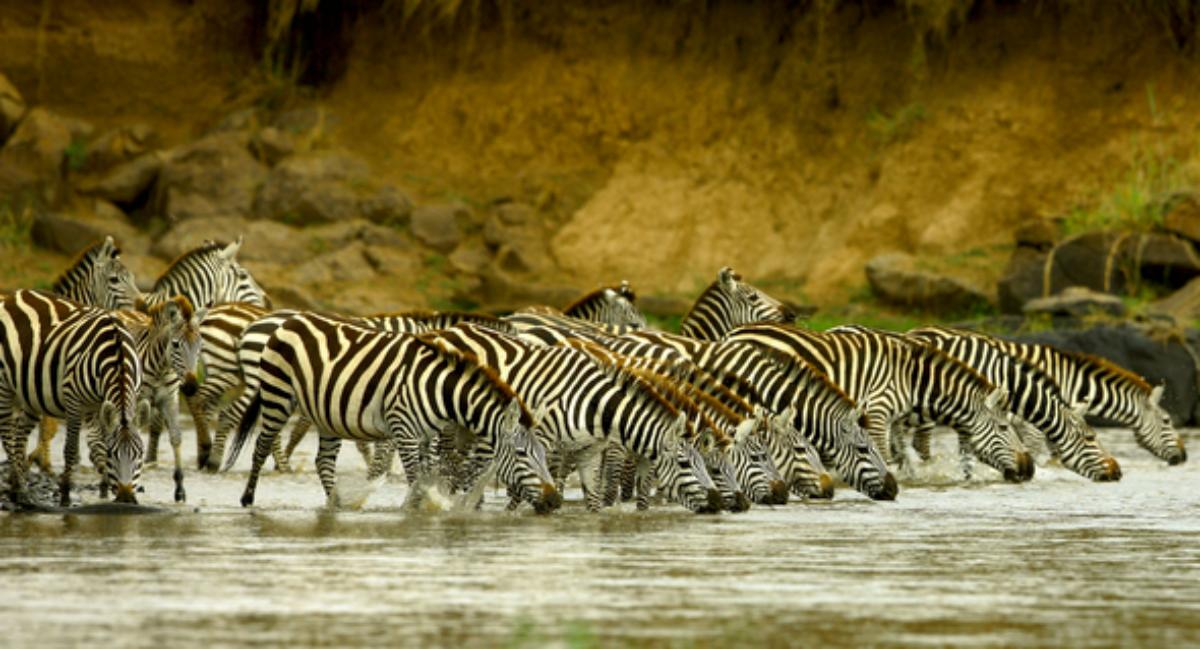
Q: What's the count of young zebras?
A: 1